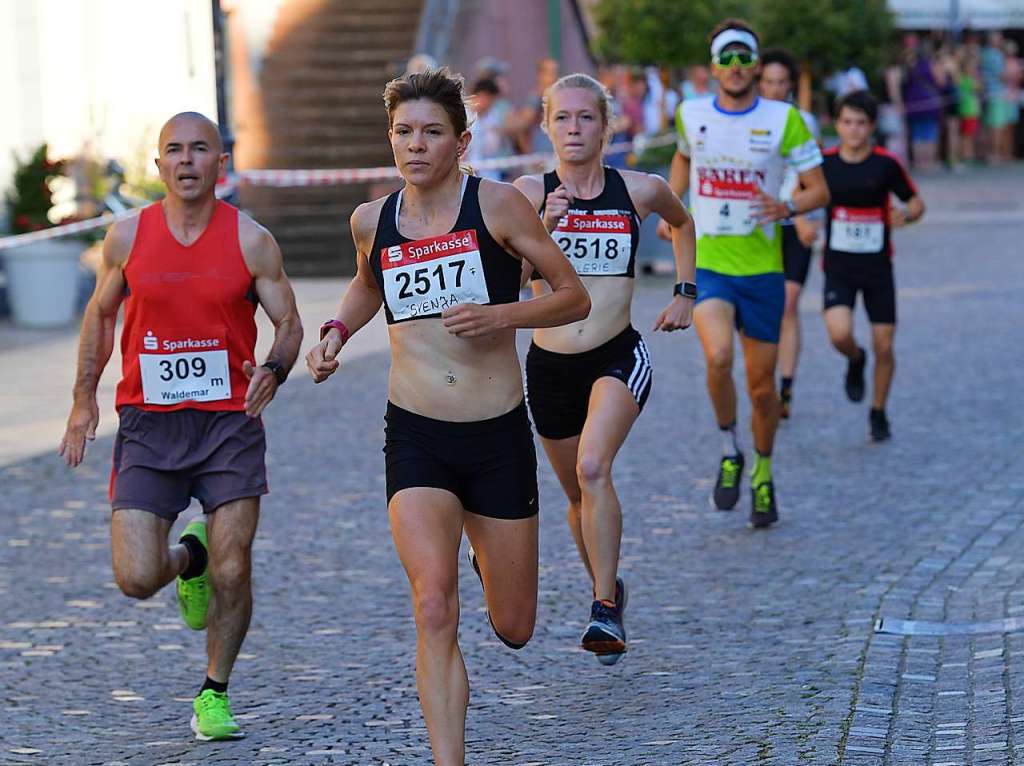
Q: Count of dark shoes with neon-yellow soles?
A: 2